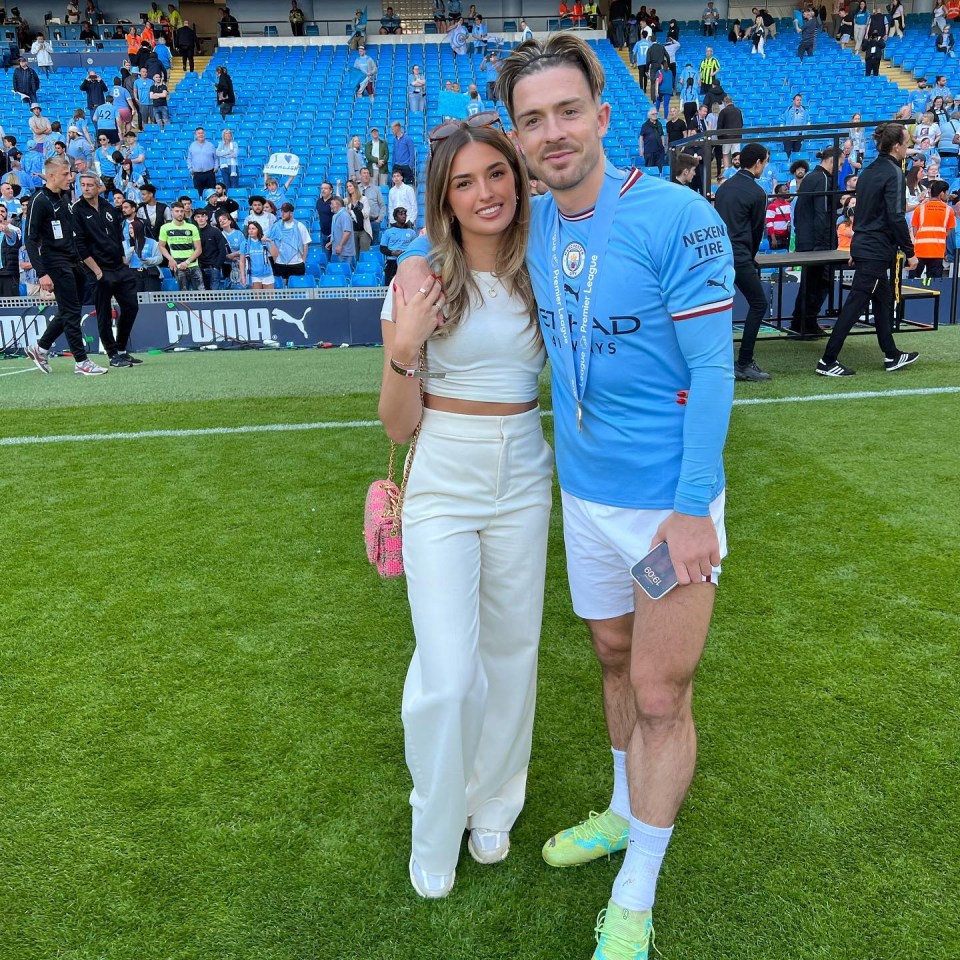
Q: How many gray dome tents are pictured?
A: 0